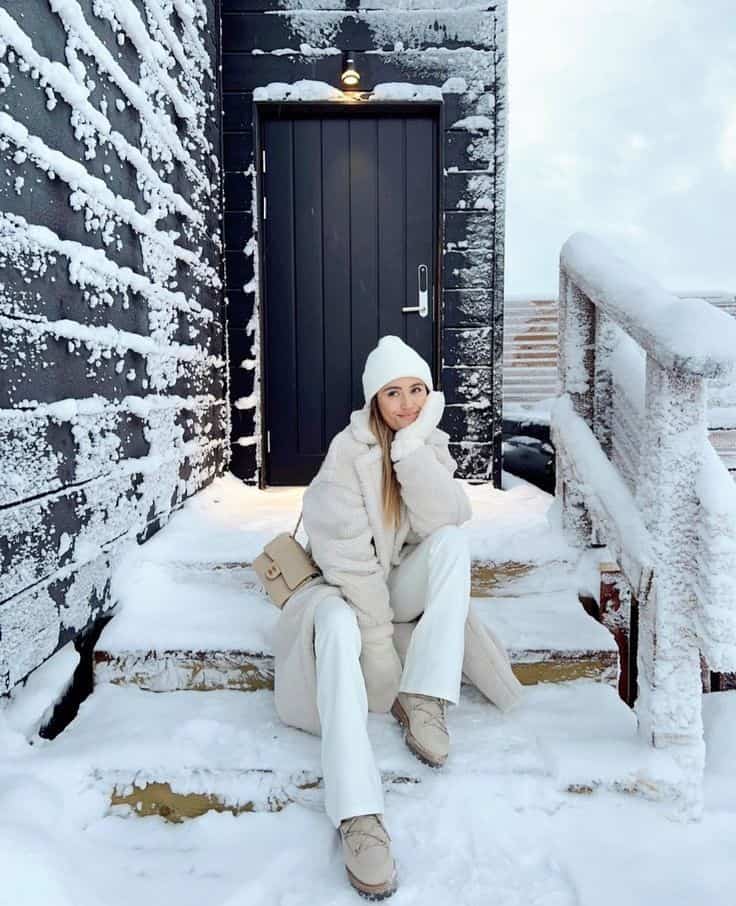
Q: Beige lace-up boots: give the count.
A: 2